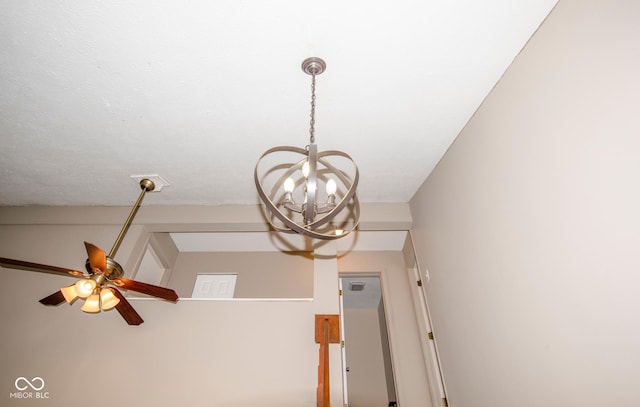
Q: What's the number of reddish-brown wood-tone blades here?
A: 5